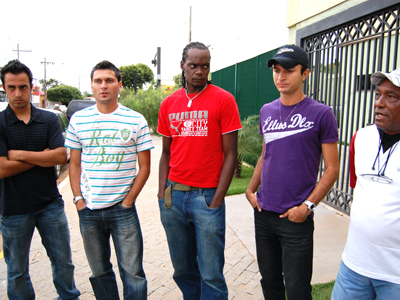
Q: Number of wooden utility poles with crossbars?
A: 2